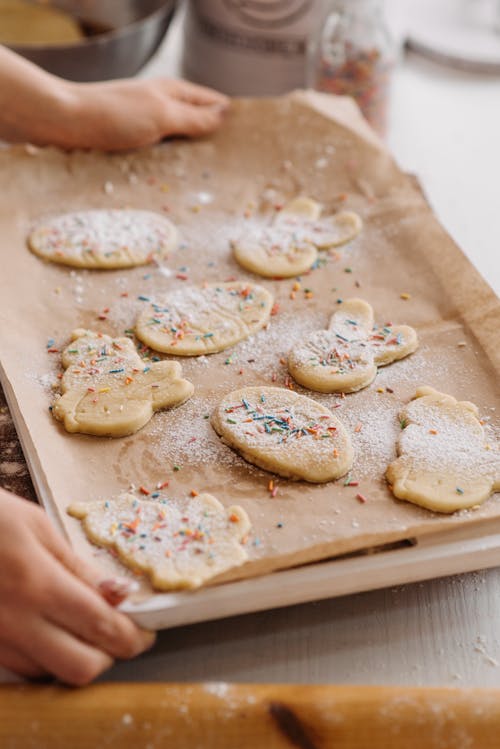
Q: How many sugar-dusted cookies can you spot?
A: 8